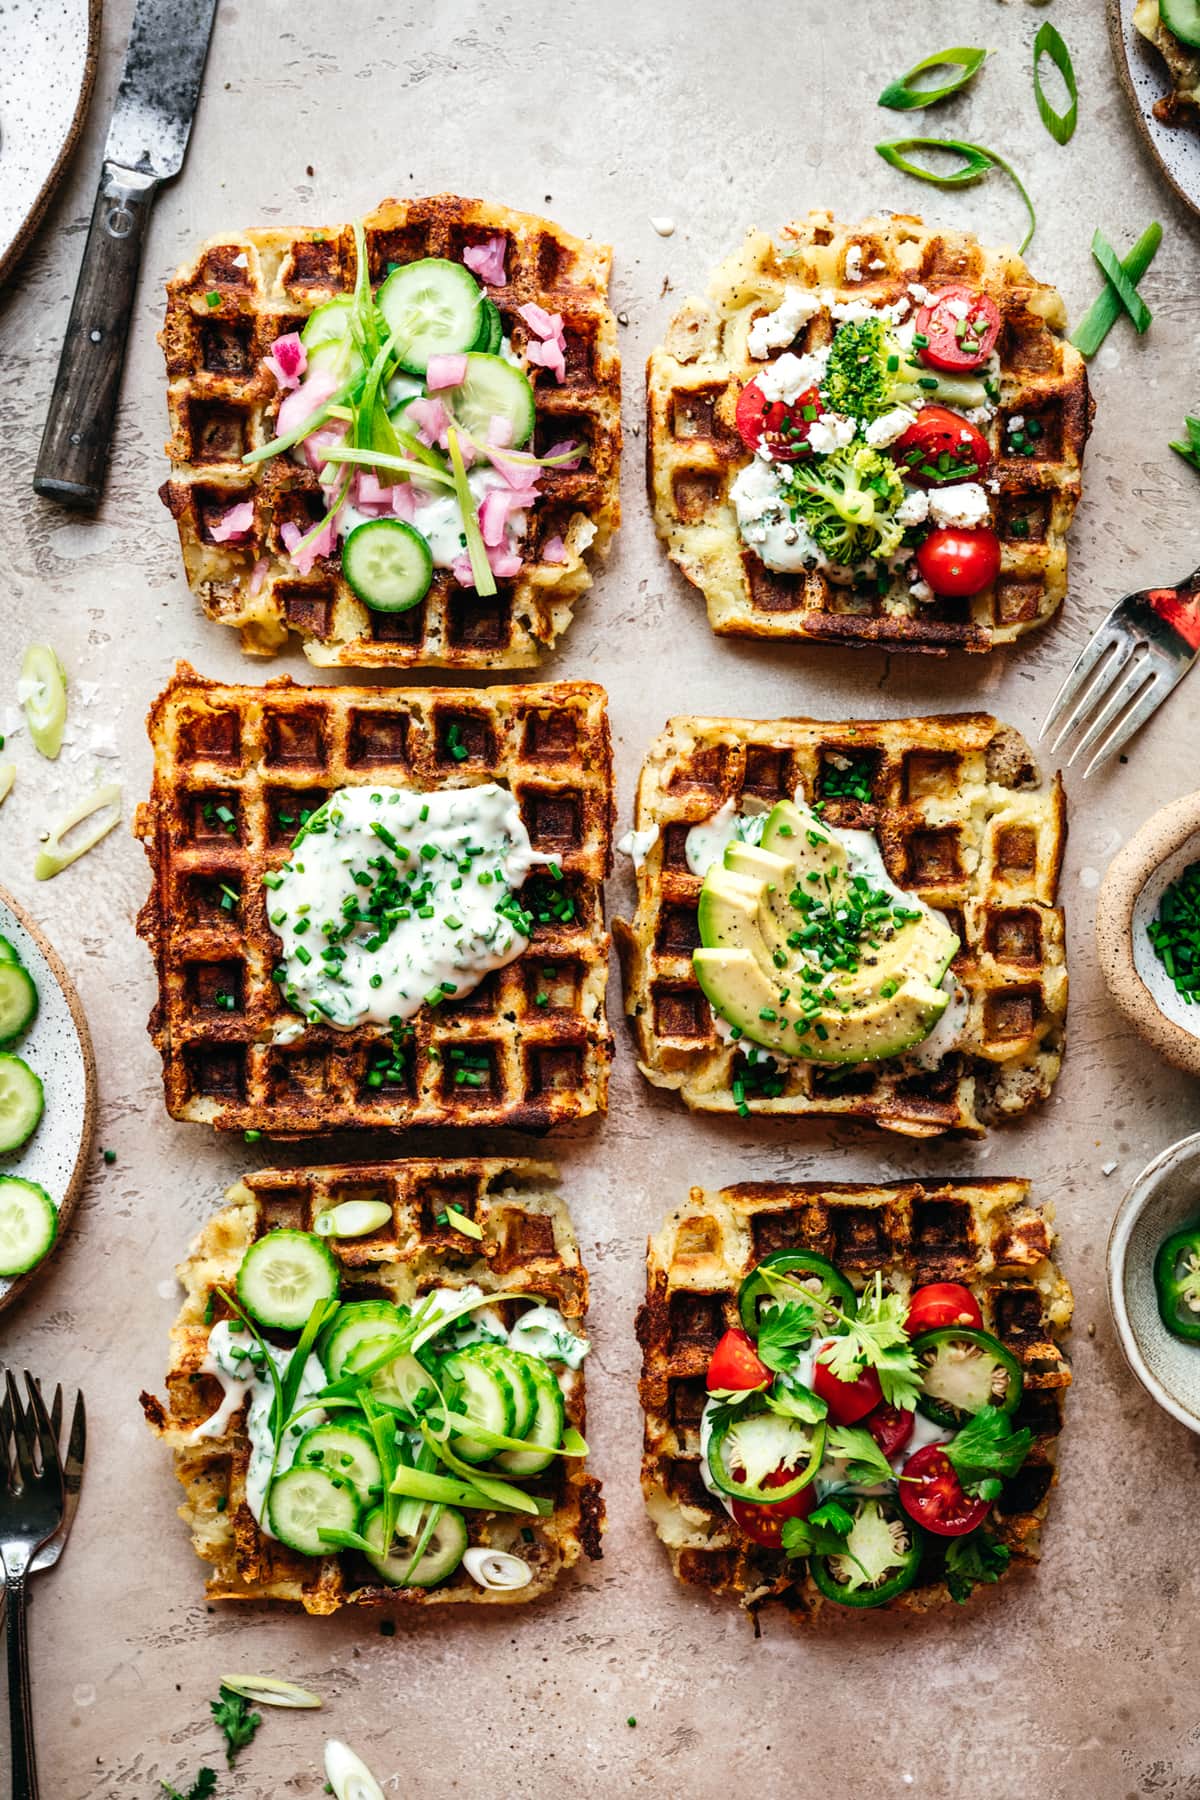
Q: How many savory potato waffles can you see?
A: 6